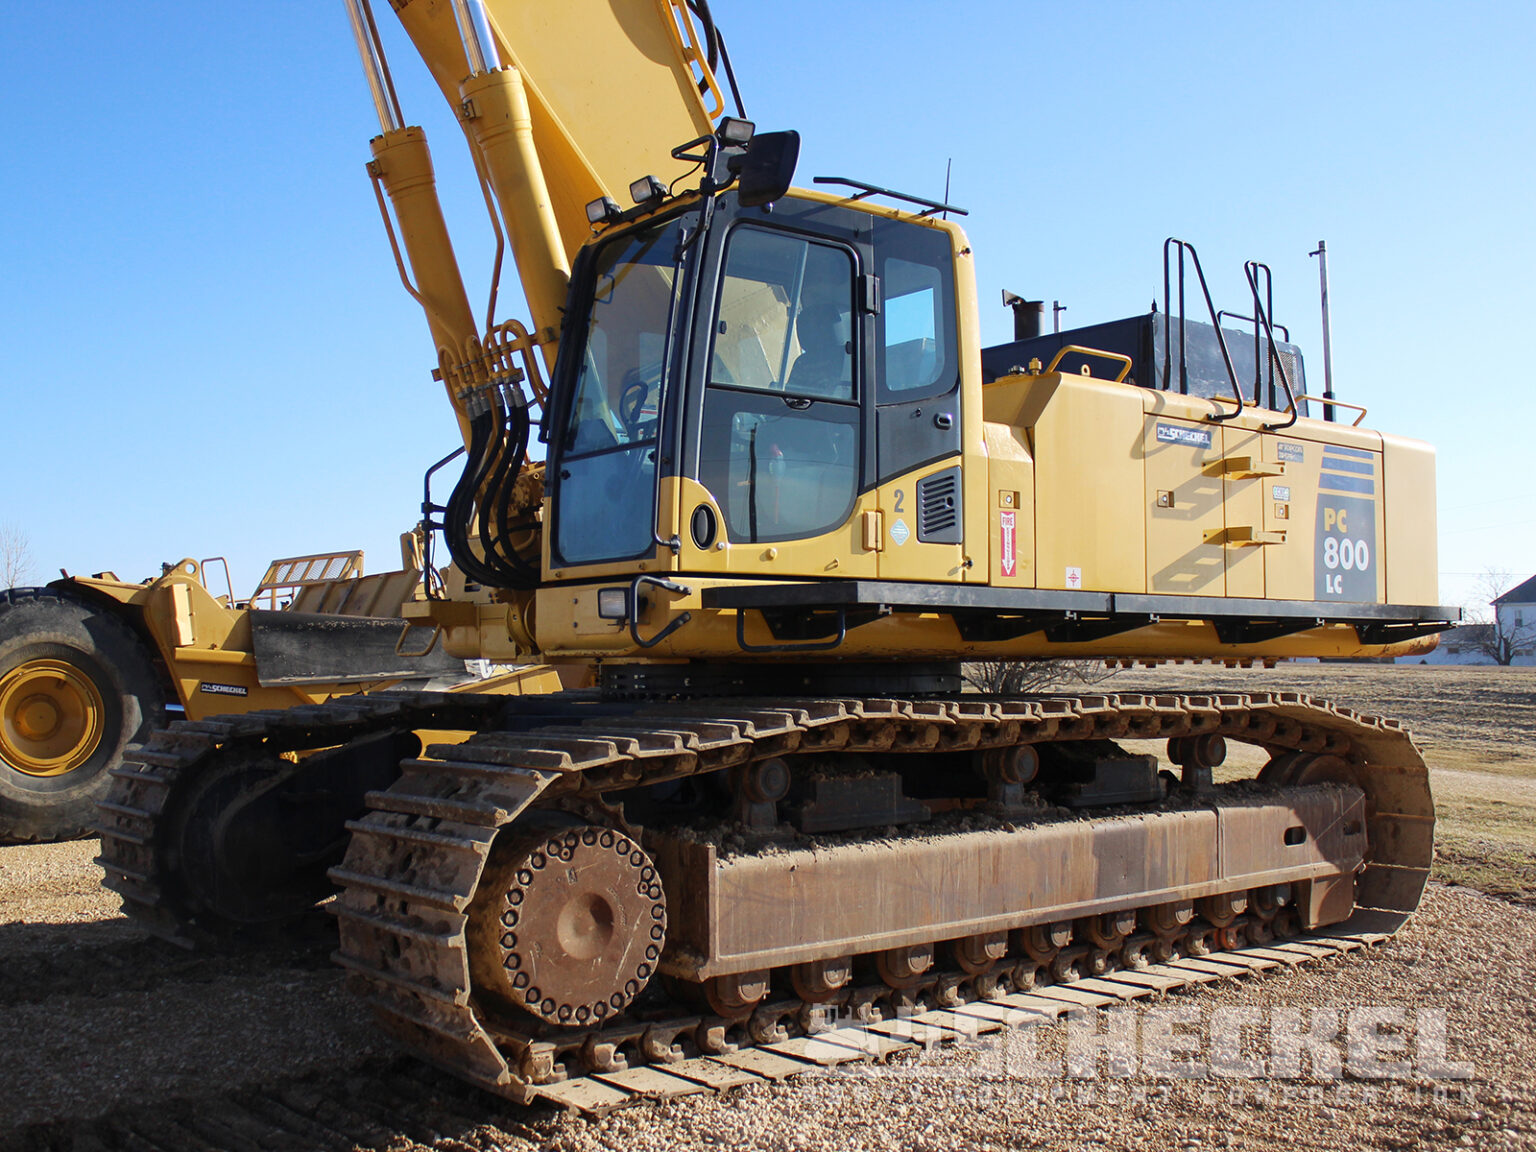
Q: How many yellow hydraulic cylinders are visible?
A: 2